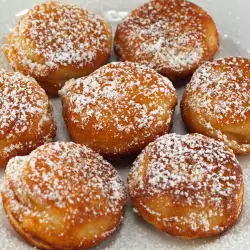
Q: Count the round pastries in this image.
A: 7